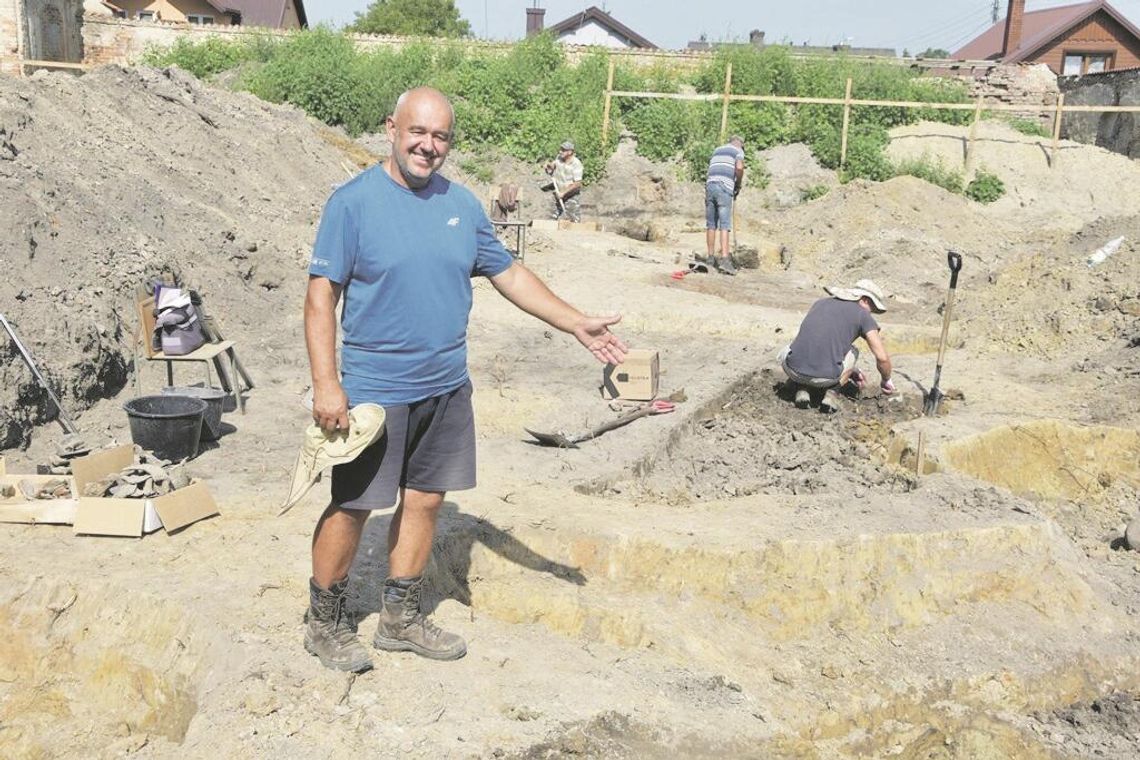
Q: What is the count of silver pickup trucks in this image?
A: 0